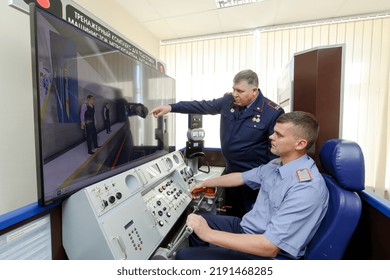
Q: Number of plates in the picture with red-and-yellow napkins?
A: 0